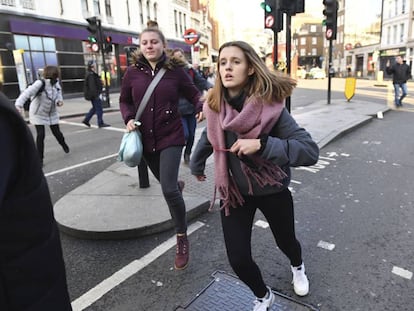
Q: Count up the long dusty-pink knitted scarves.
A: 1